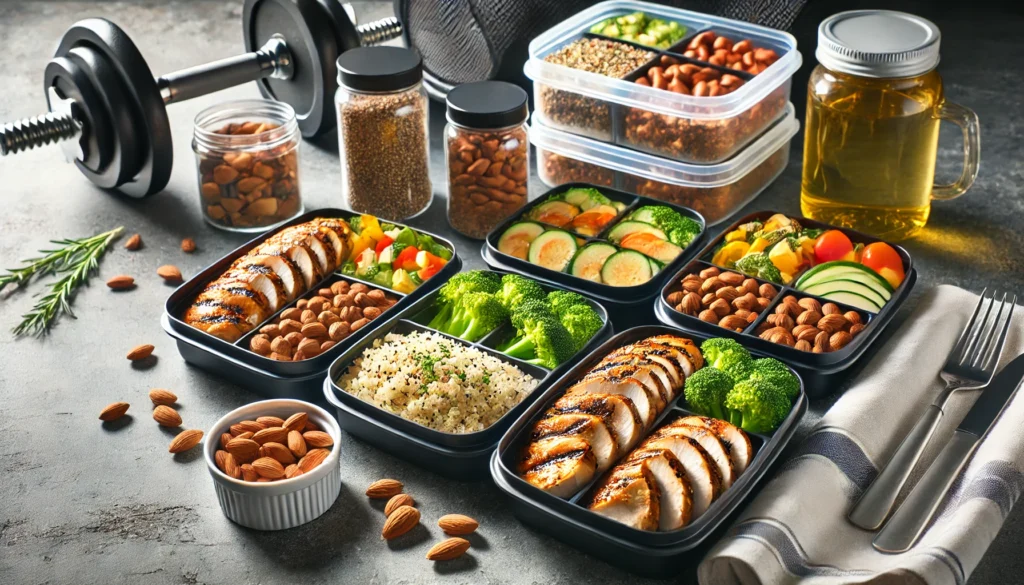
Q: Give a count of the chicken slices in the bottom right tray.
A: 14